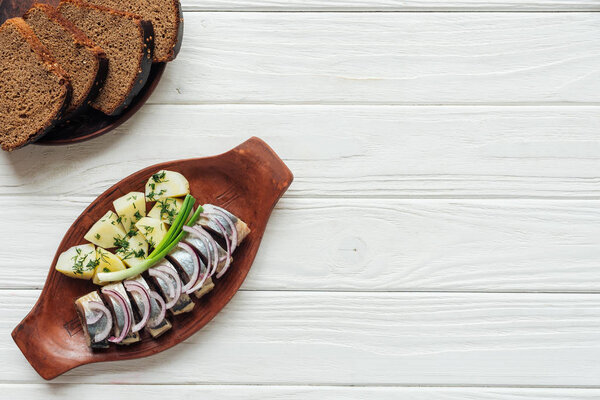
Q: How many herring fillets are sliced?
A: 7